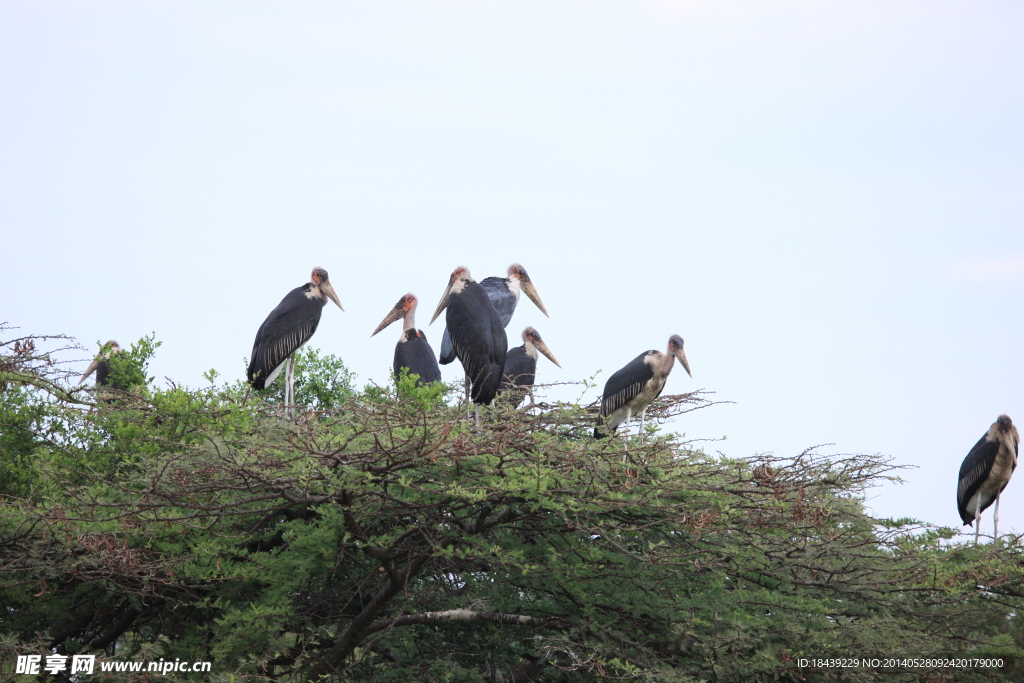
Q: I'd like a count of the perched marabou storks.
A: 8